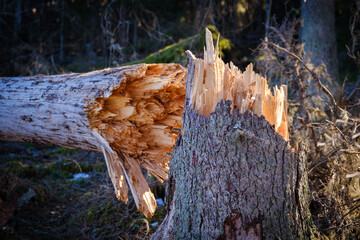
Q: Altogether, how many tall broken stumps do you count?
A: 1